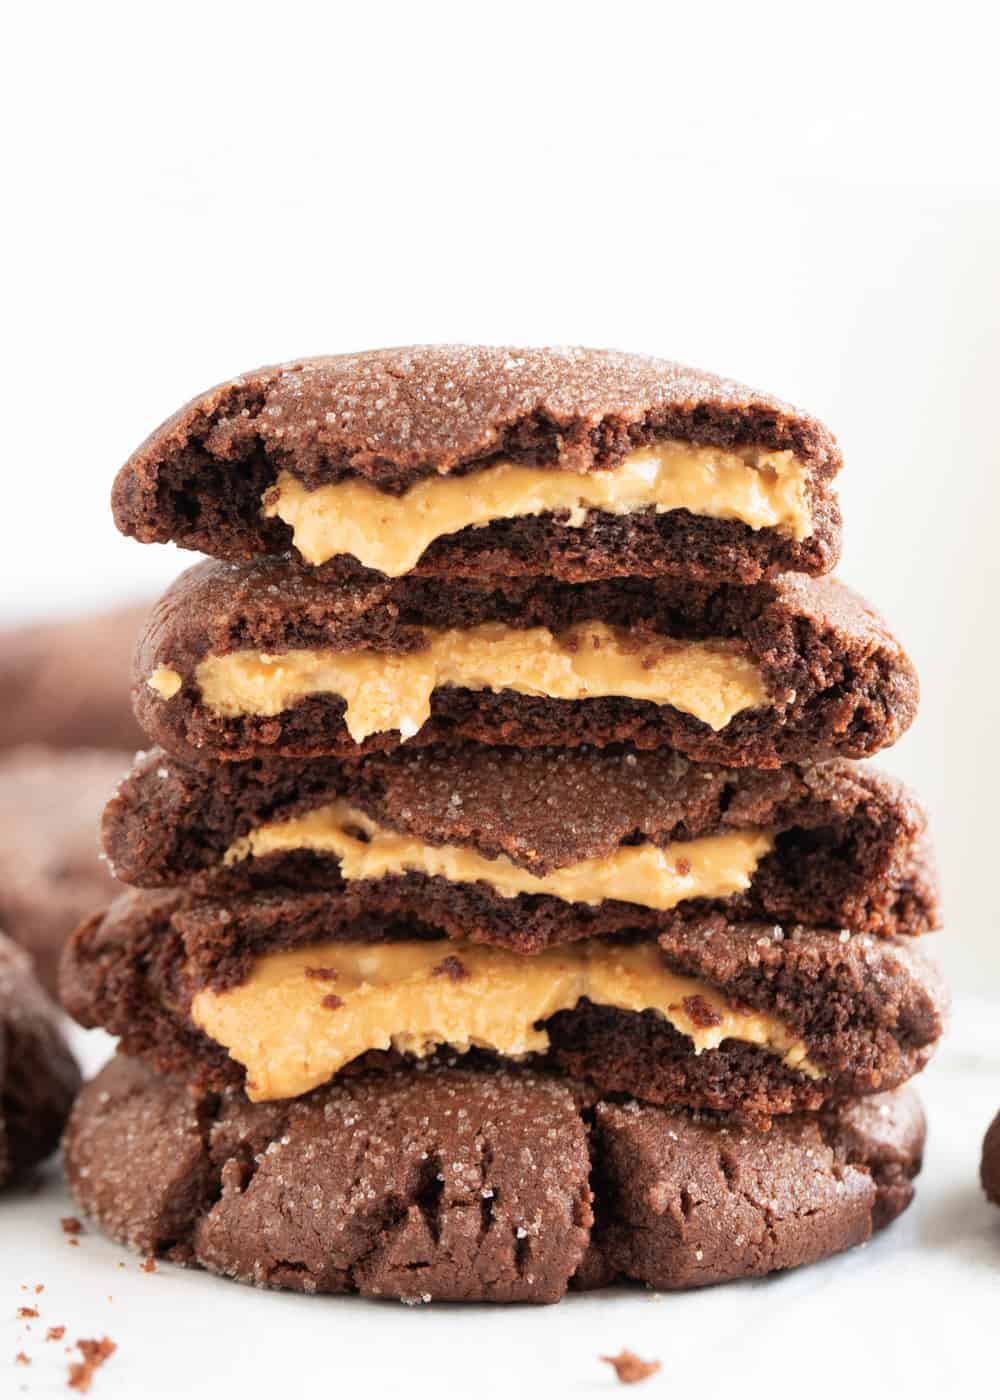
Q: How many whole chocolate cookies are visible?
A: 1